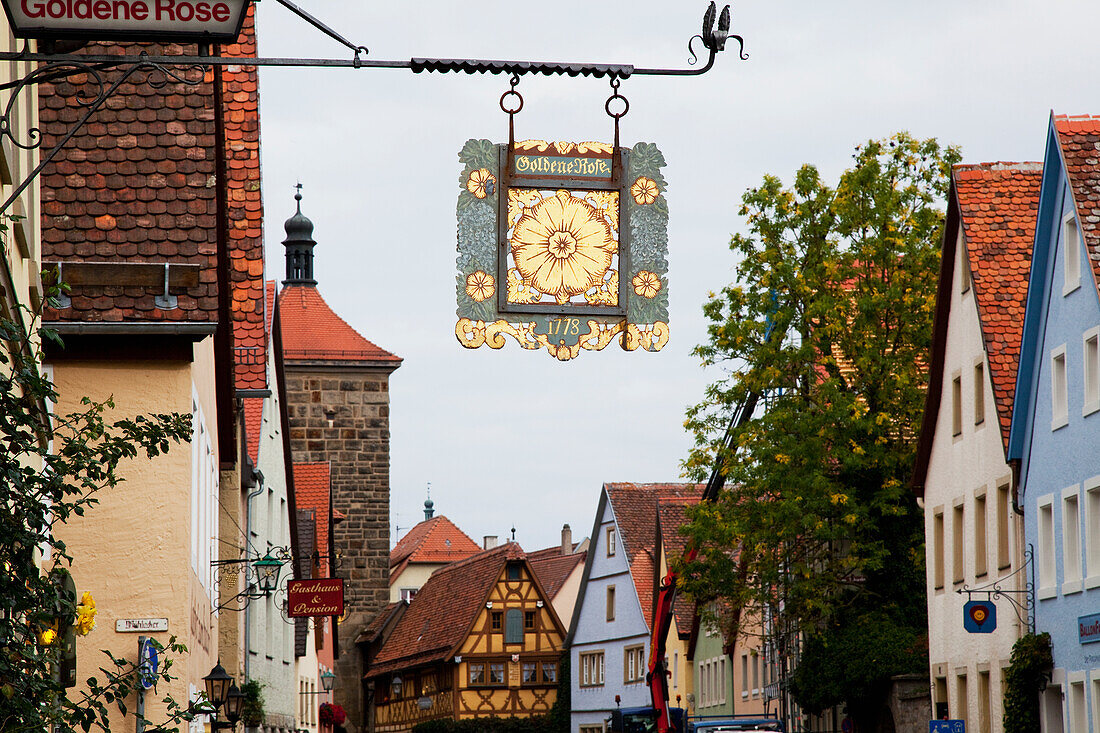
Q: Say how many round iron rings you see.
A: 2